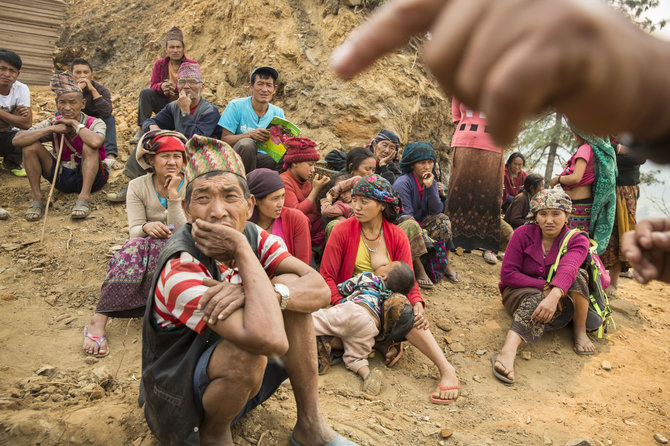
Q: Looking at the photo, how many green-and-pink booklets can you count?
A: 1